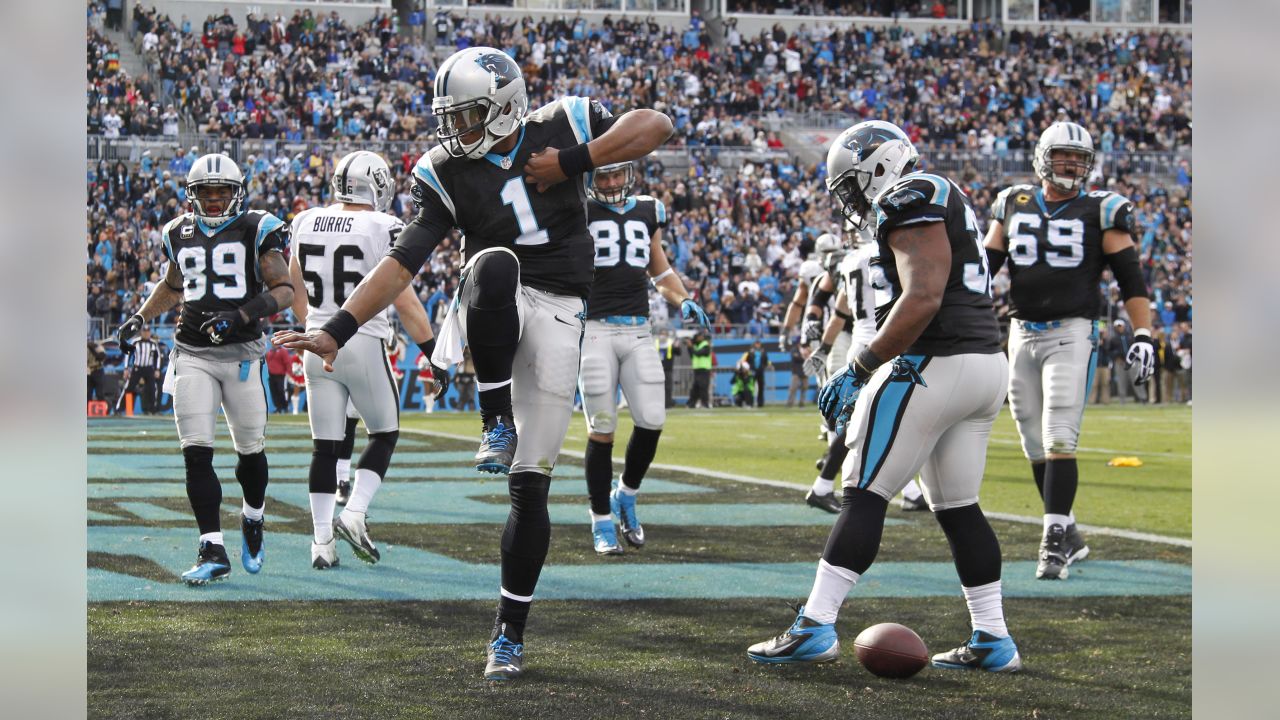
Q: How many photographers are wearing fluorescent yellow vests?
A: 2